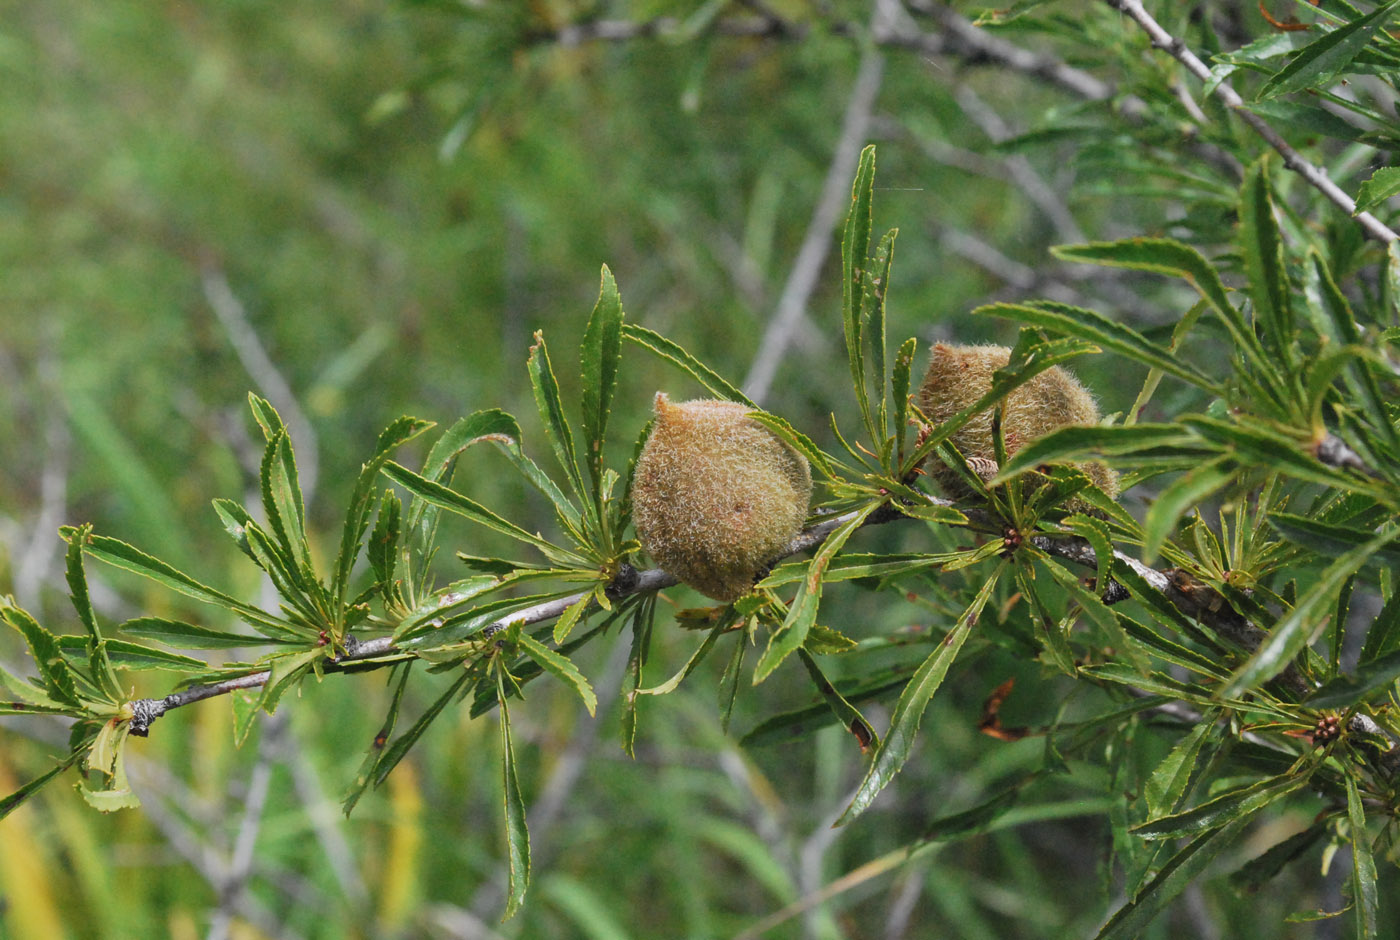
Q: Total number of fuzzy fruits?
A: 2